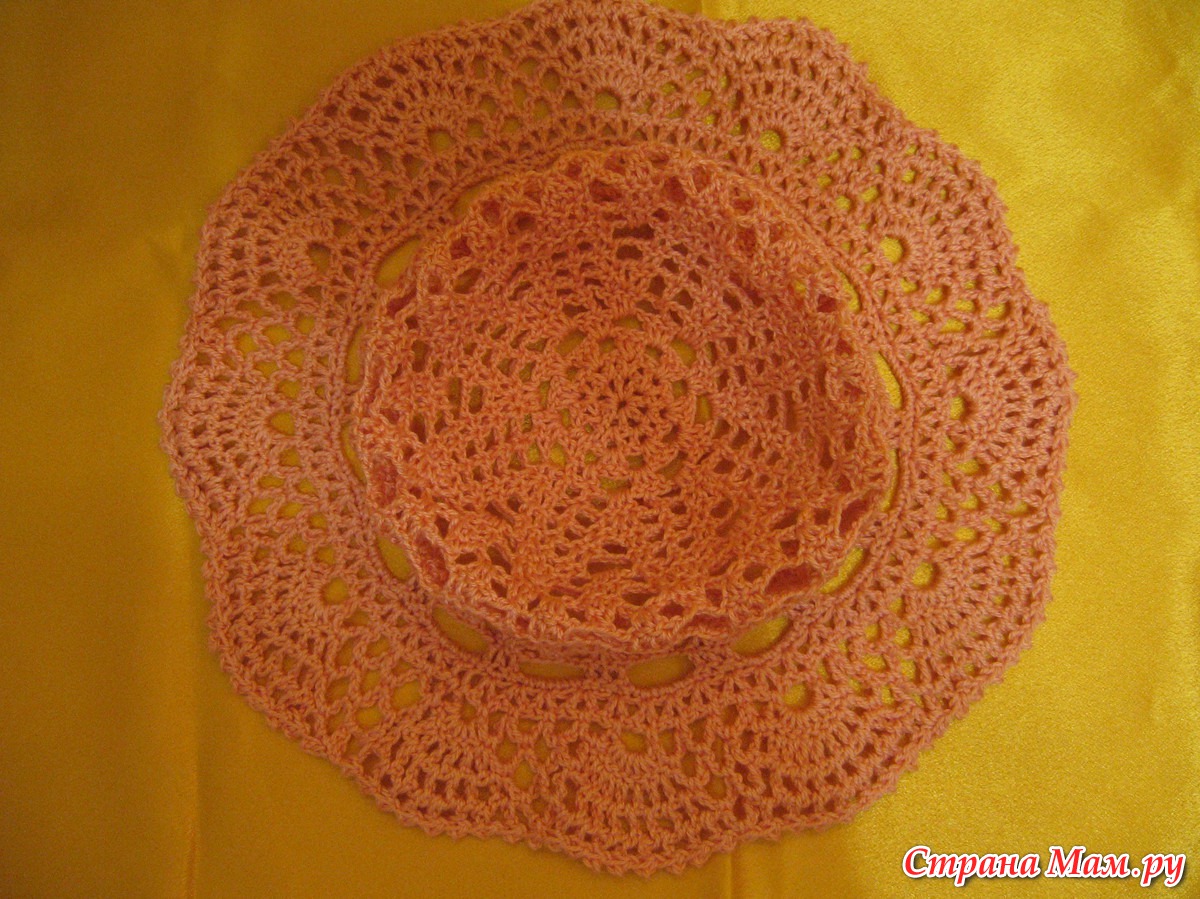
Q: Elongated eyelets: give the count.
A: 13